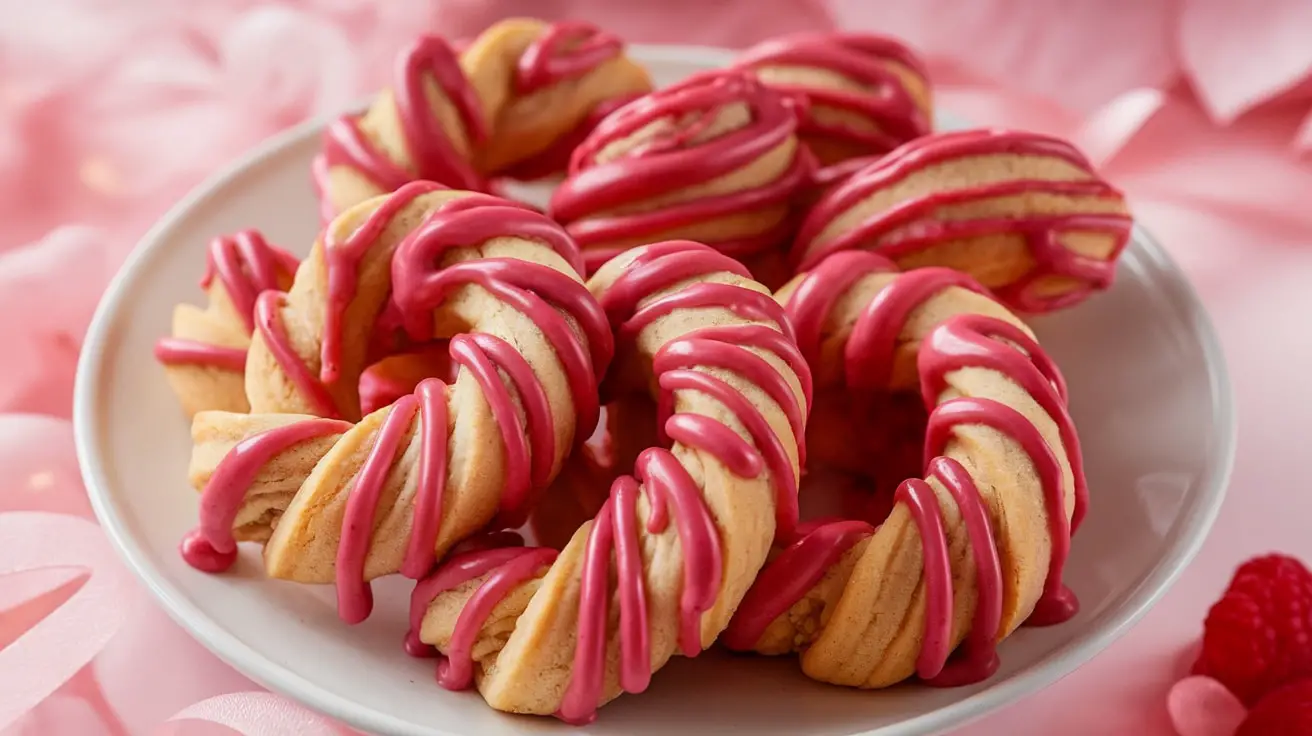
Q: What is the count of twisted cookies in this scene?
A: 8